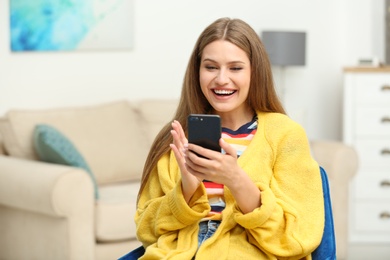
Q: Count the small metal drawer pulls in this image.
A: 5